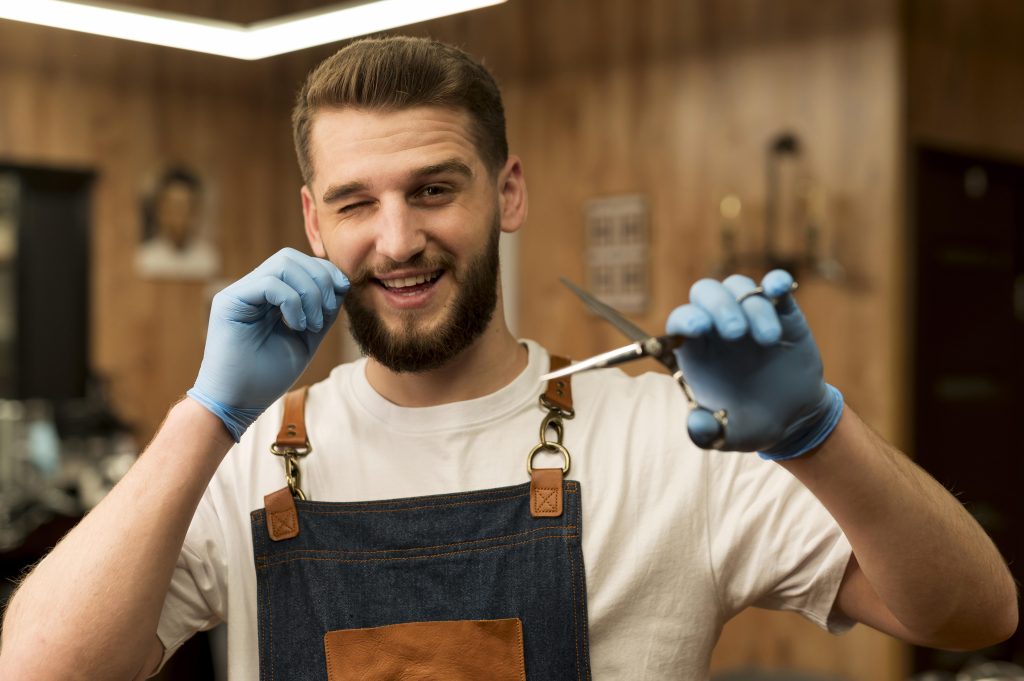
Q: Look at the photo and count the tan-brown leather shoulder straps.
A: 2